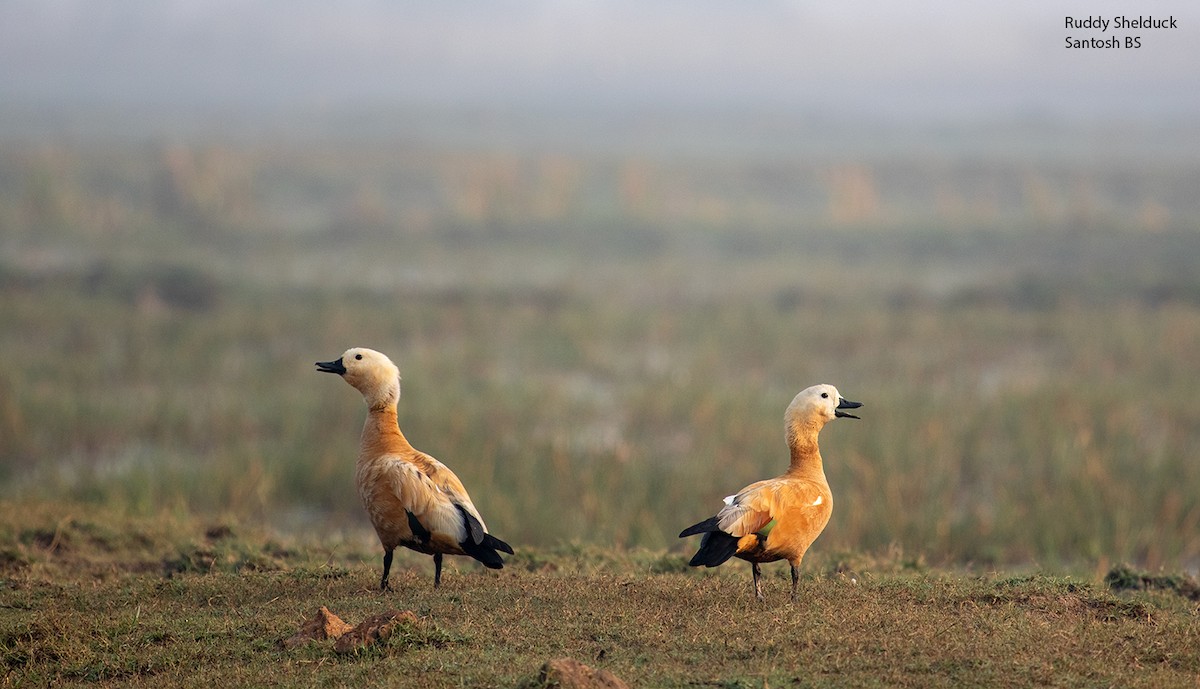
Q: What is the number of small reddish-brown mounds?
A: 3